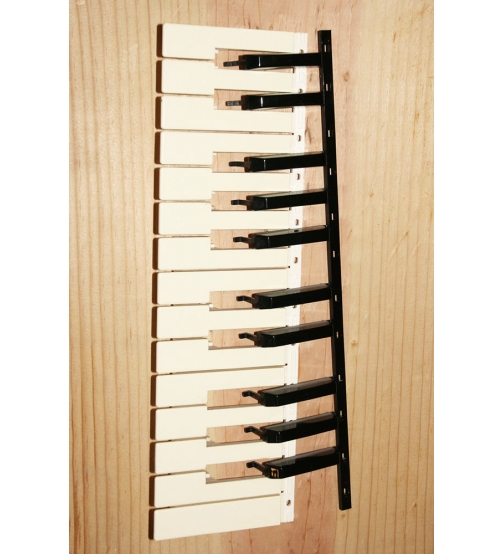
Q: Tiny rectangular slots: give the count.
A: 12